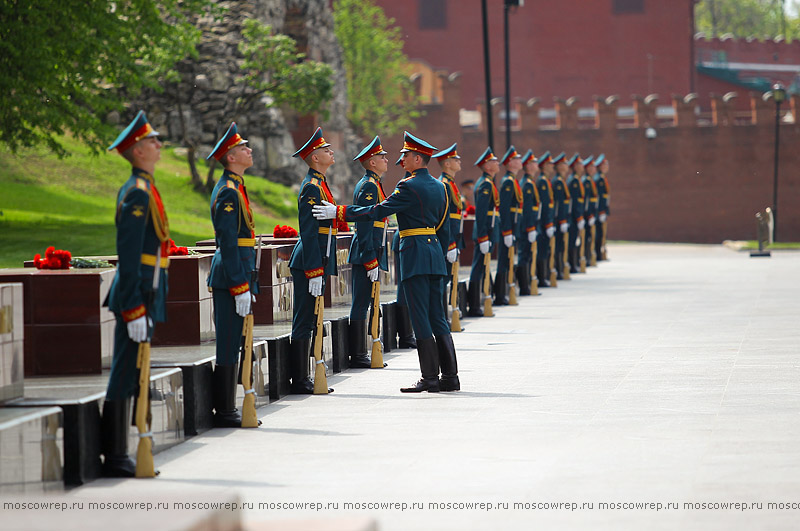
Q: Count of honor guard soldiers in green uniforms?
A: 15